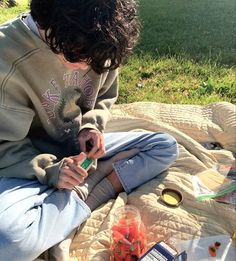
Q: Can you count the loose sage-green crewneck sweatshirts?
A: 1